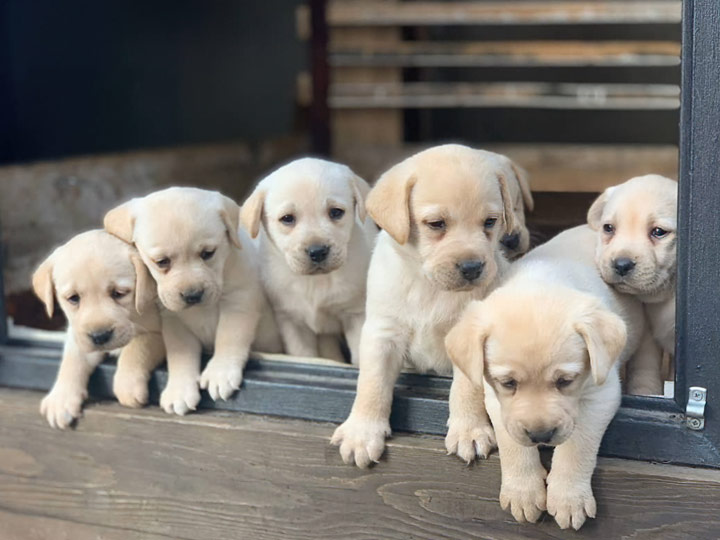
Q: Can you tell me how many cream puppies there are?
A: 7